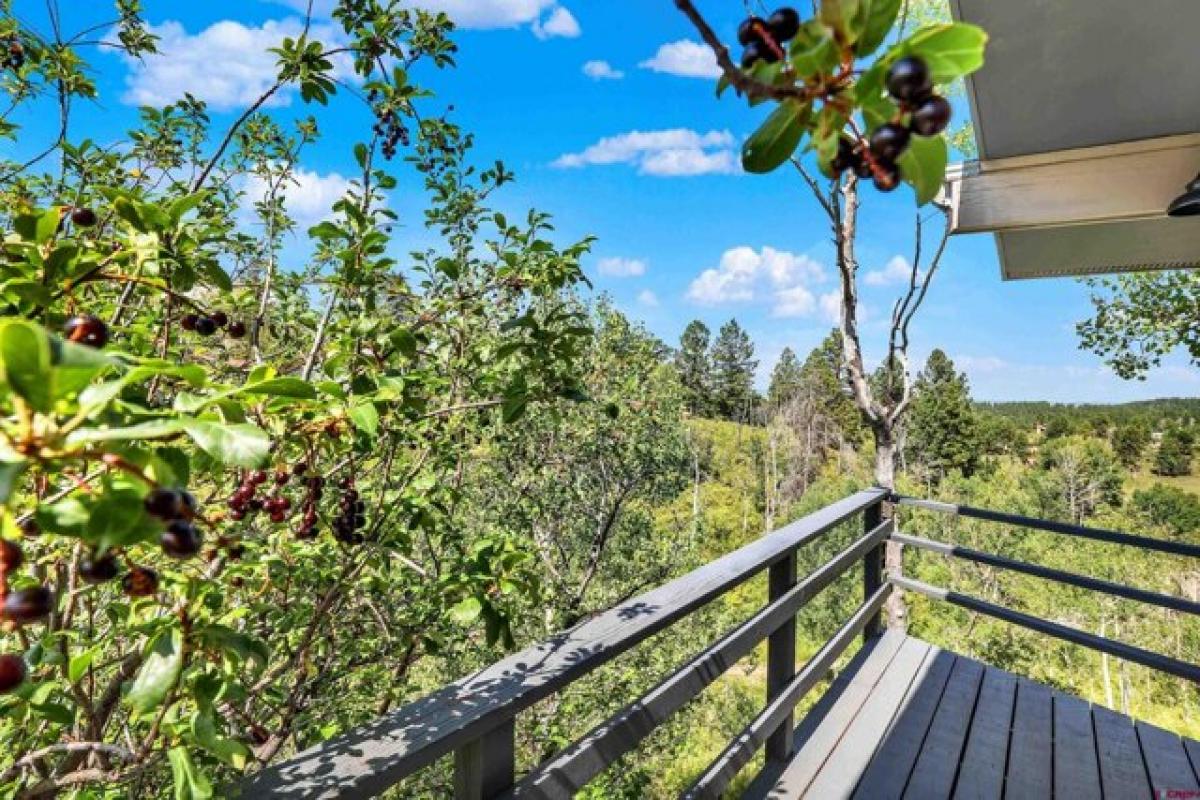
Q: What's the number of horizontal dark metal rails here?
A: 3